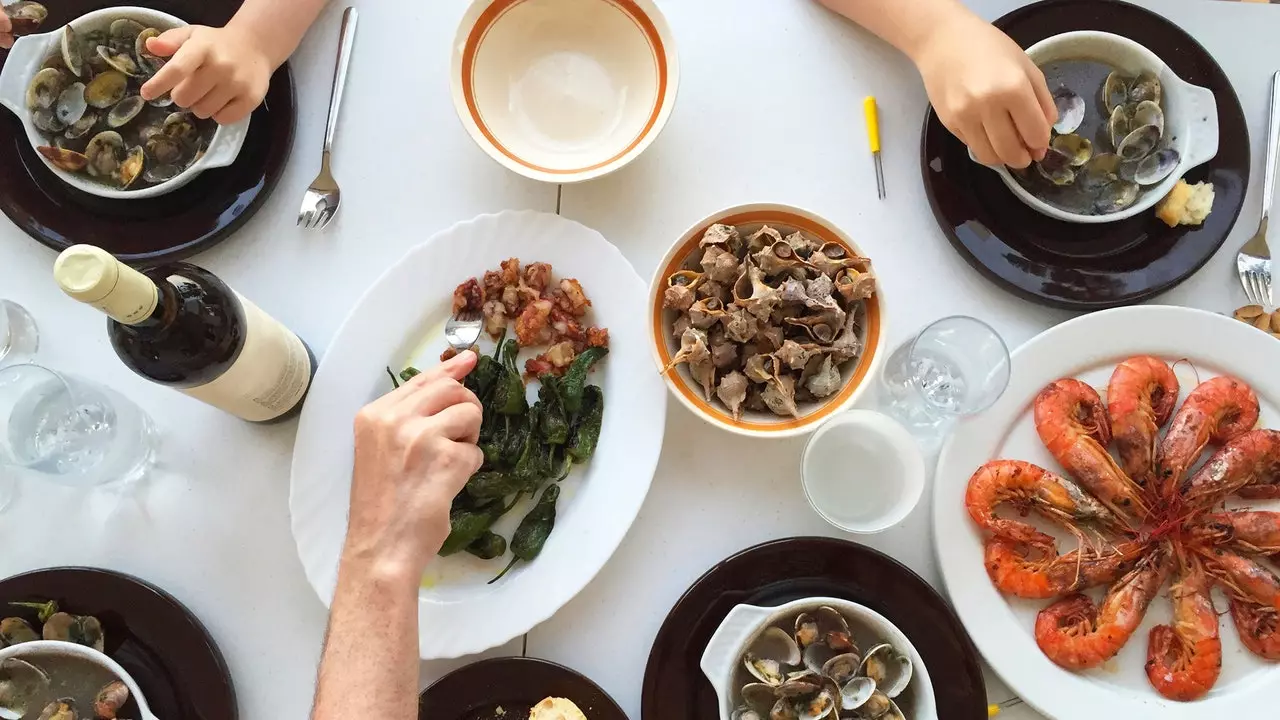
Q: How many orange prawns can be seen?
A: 10